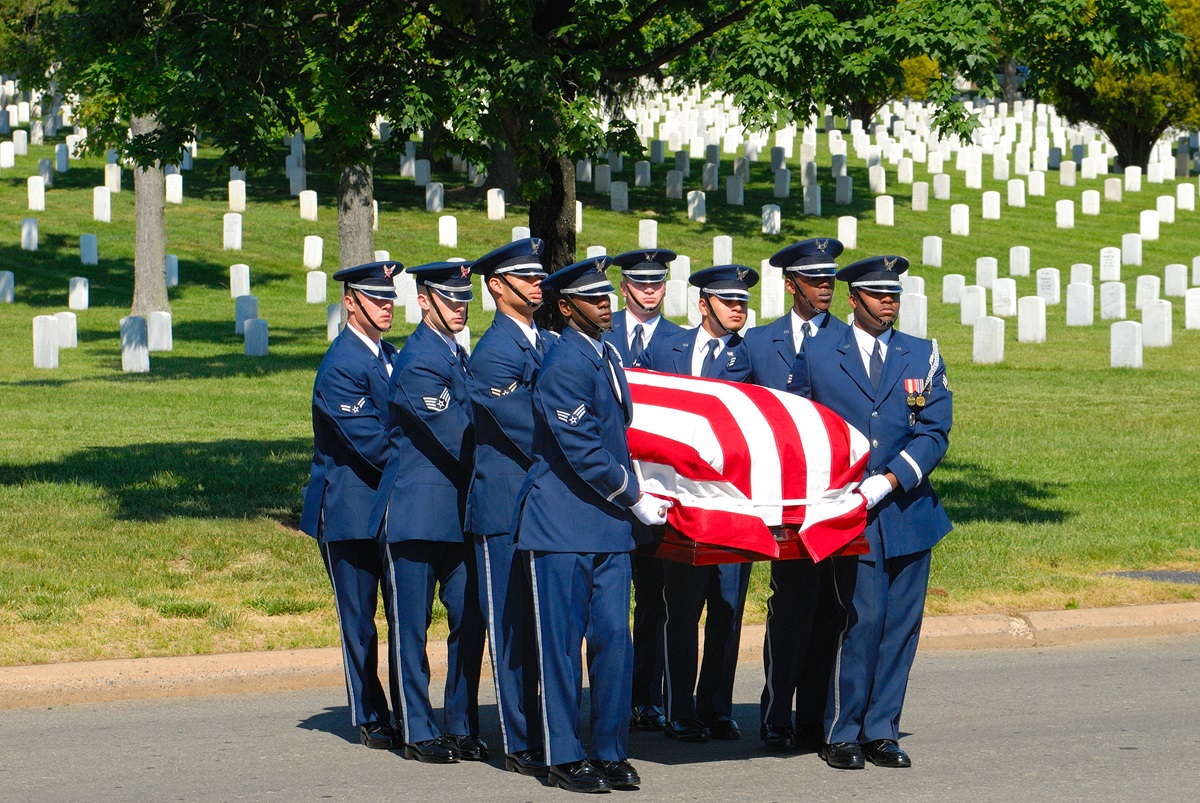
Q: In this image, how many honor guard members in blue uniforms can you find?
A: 8